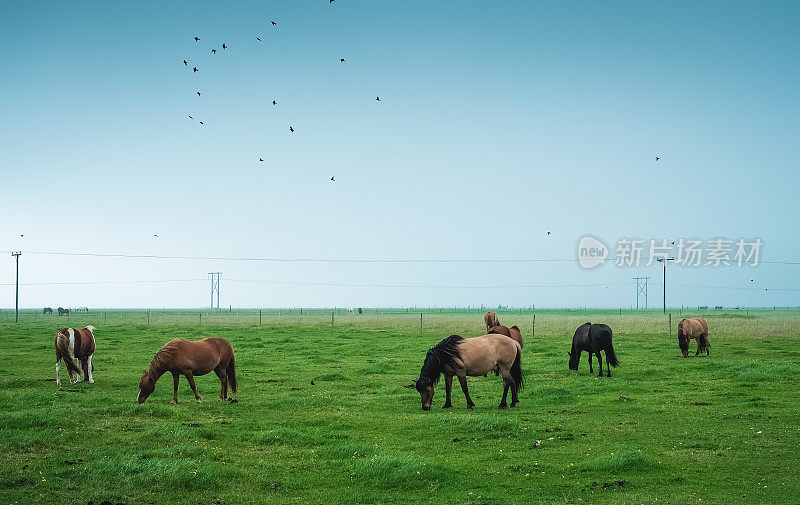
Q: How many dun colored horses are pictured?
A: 2